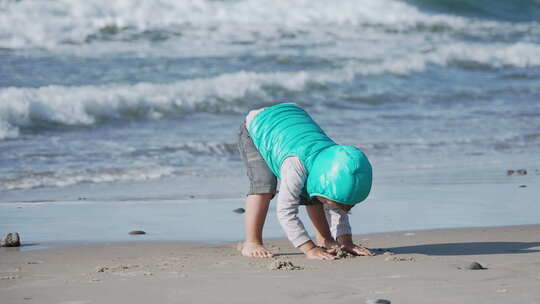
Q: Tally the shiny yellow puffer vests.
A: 0